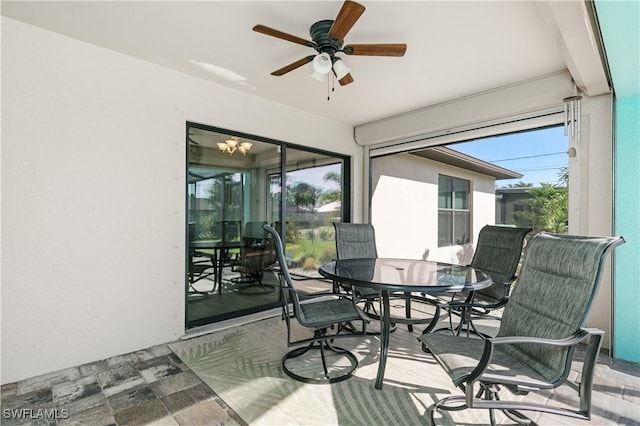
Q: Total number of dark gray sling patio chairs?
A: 4